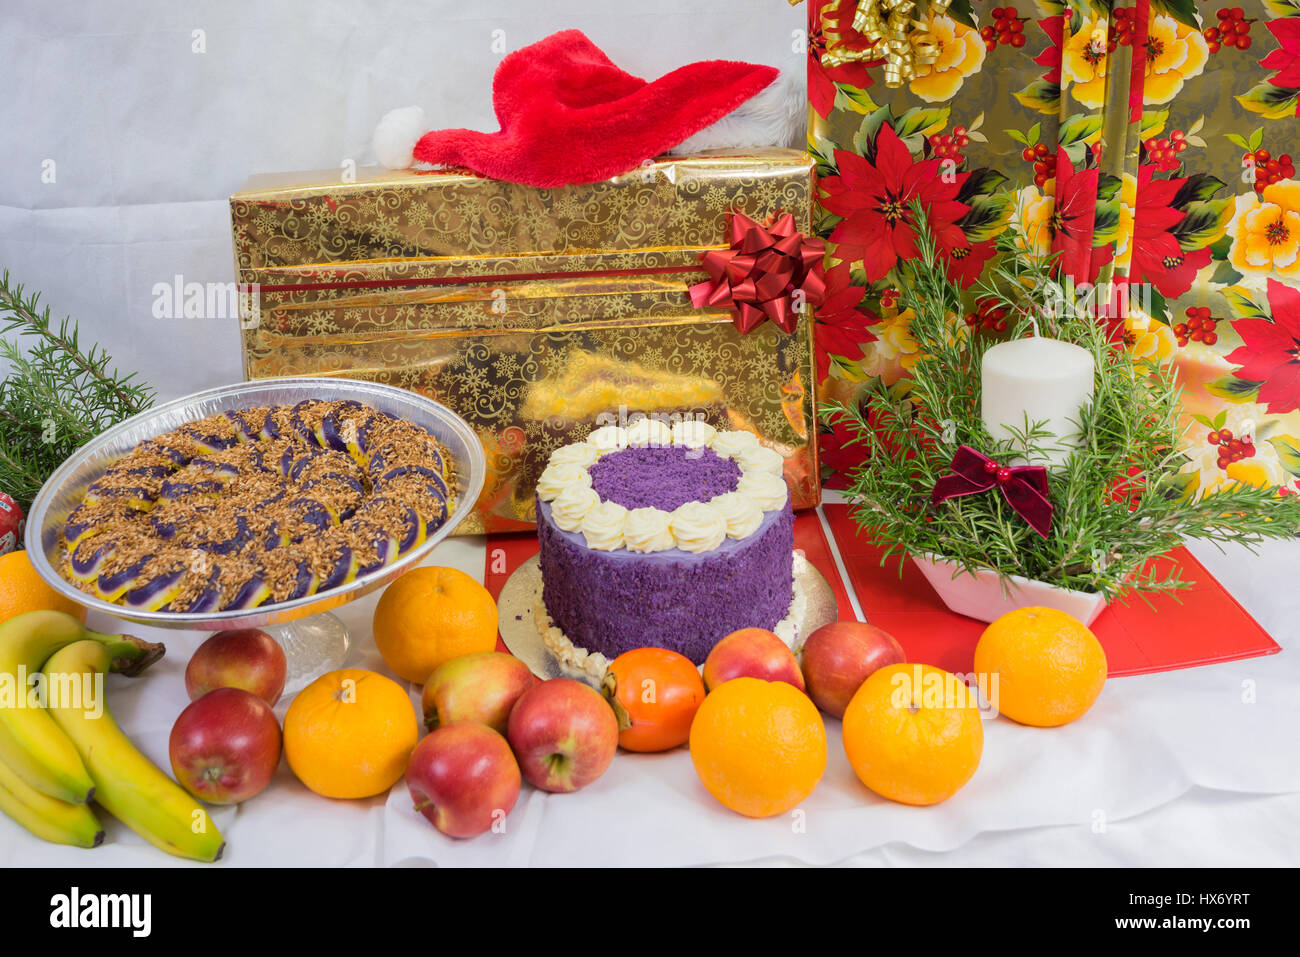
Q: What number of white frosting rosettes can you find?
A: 13